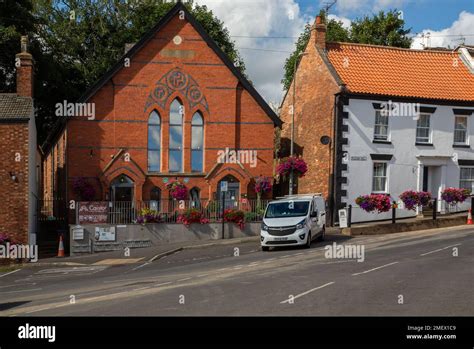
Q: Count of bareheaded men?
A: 0